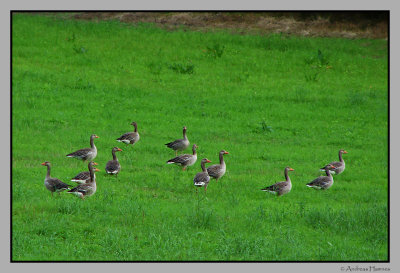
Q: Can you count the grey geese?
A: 13